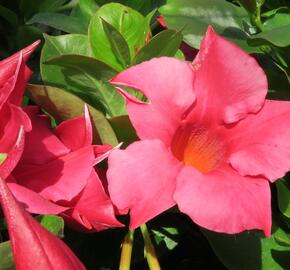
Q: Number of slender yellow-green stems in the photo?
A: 2